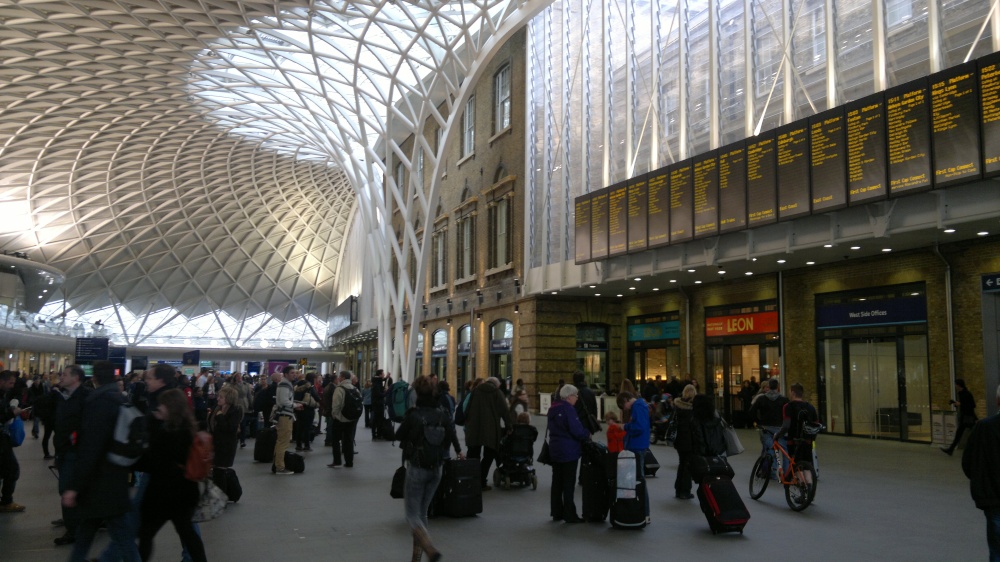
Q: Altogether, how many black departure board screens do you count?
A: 15